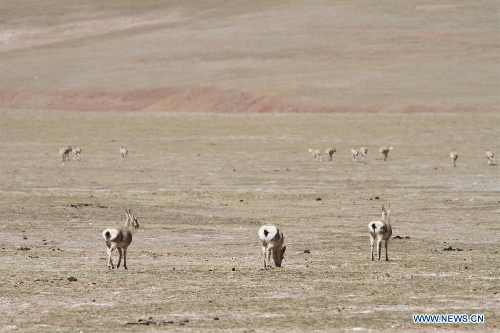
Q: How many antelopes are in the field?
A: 13